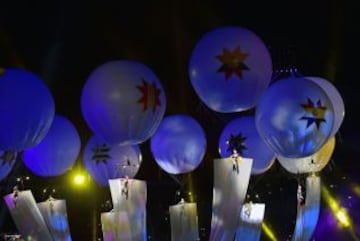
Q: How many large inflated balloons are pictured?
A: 11